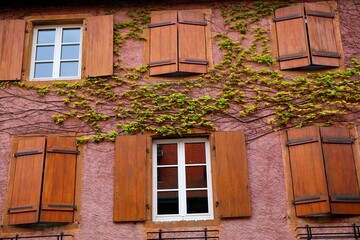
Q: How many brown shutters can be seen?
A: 12